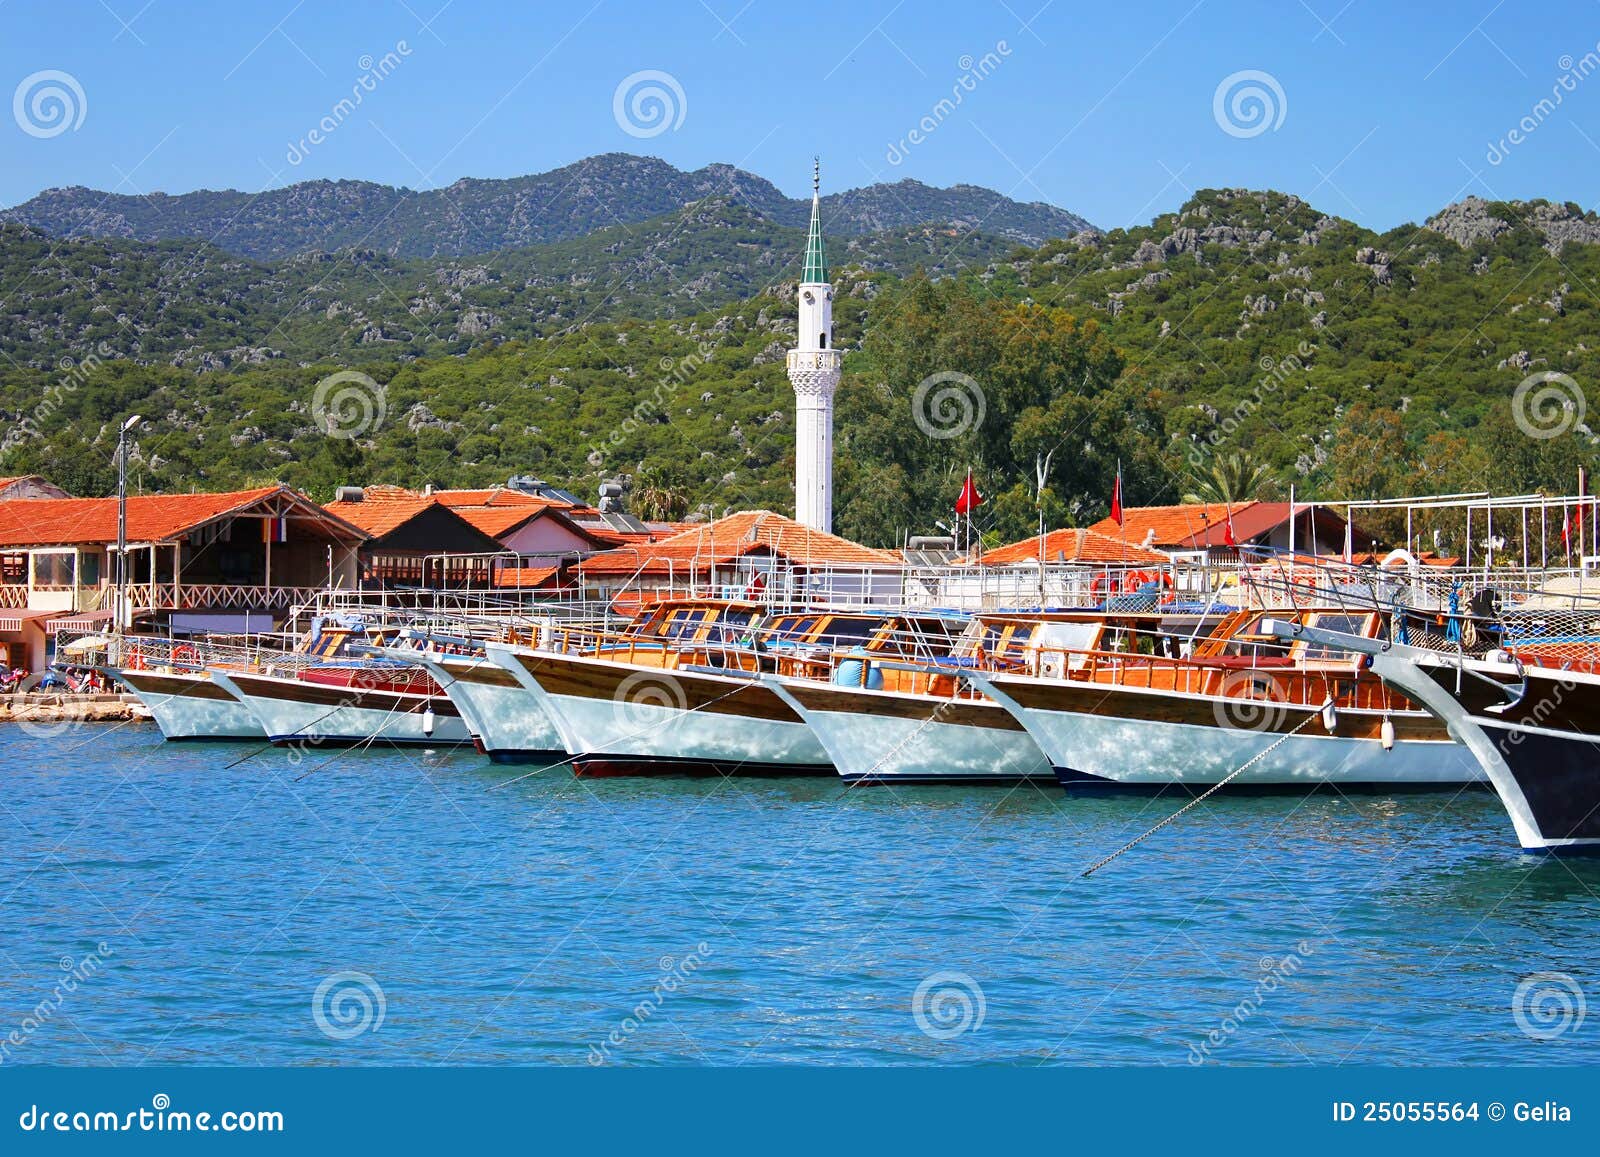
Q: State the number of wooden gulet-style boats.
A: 7